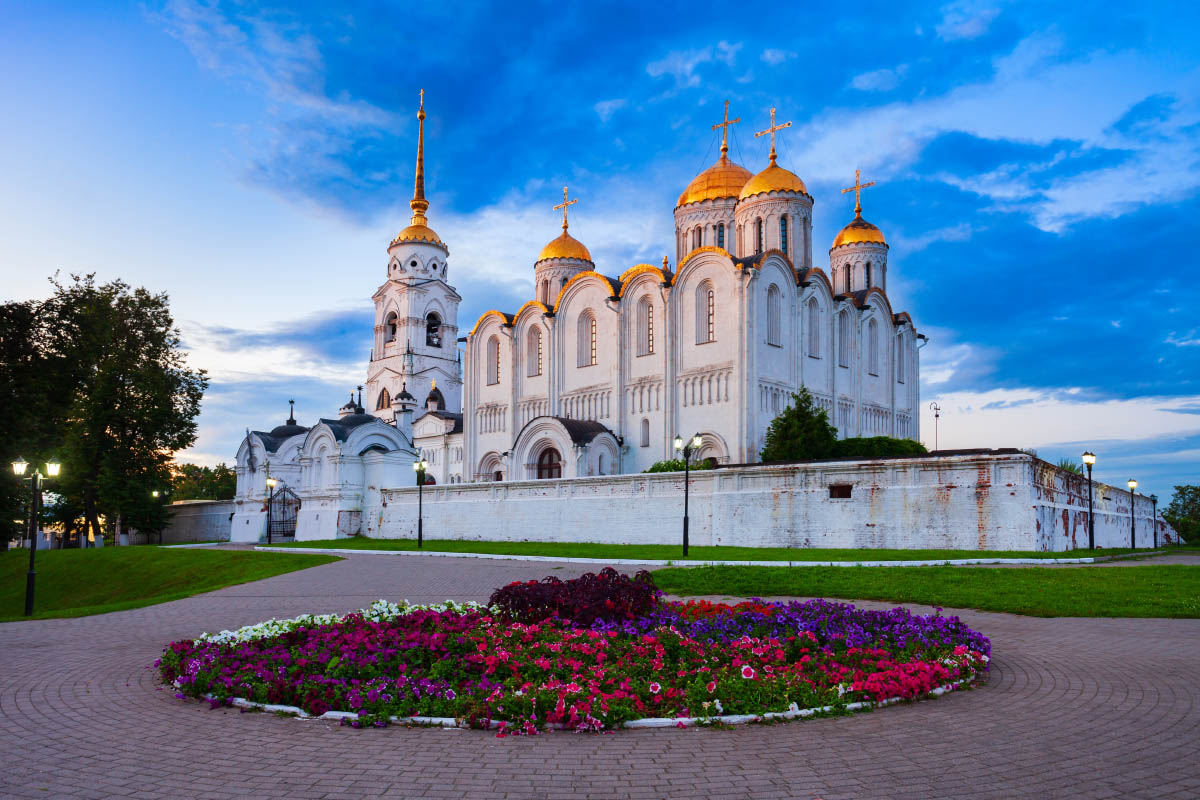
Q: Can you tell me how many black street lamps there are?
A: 8